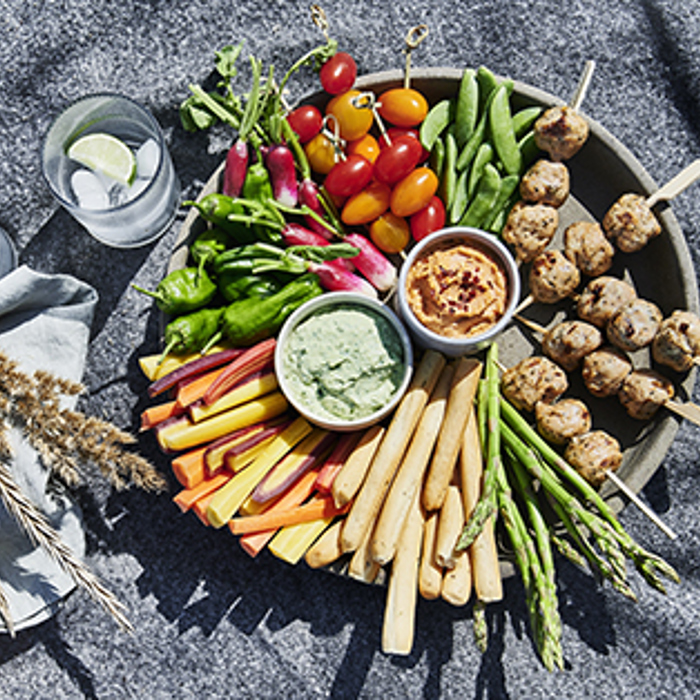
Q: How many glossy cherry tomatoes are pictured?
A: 13